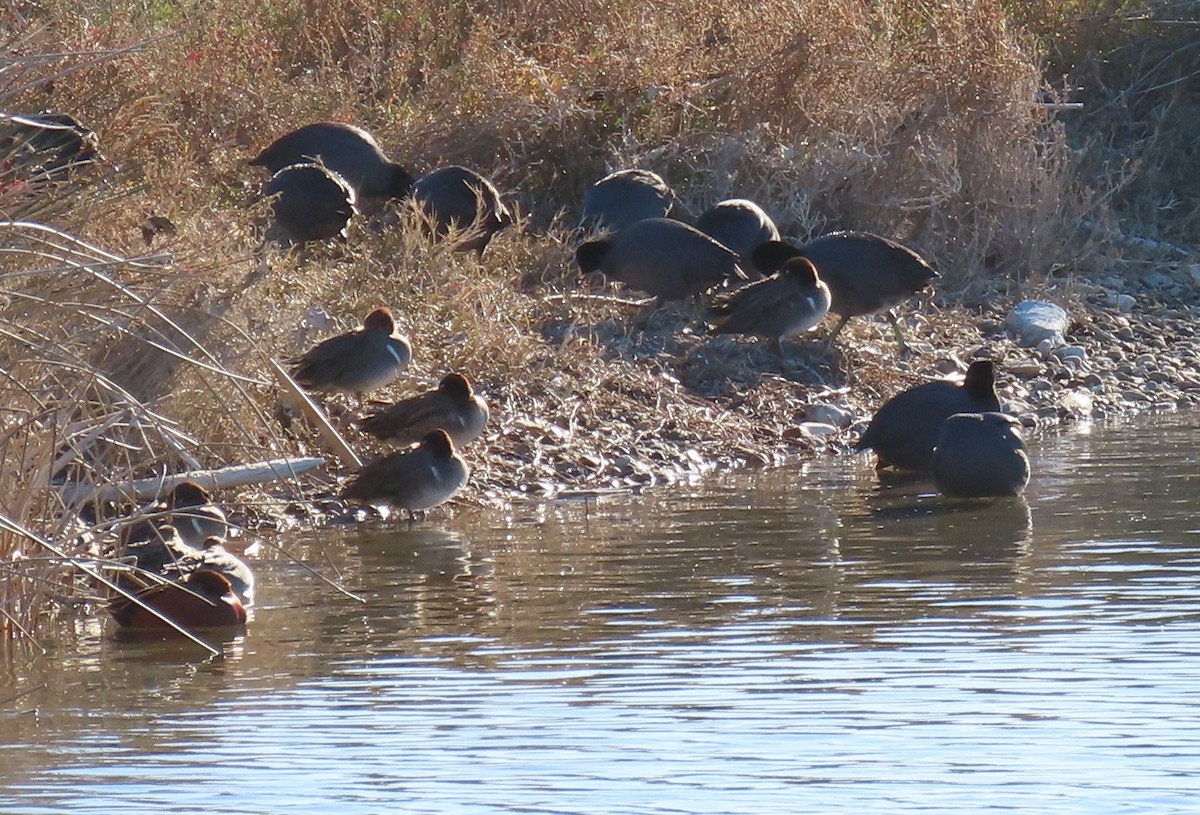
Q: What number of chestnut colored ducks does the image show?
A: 1